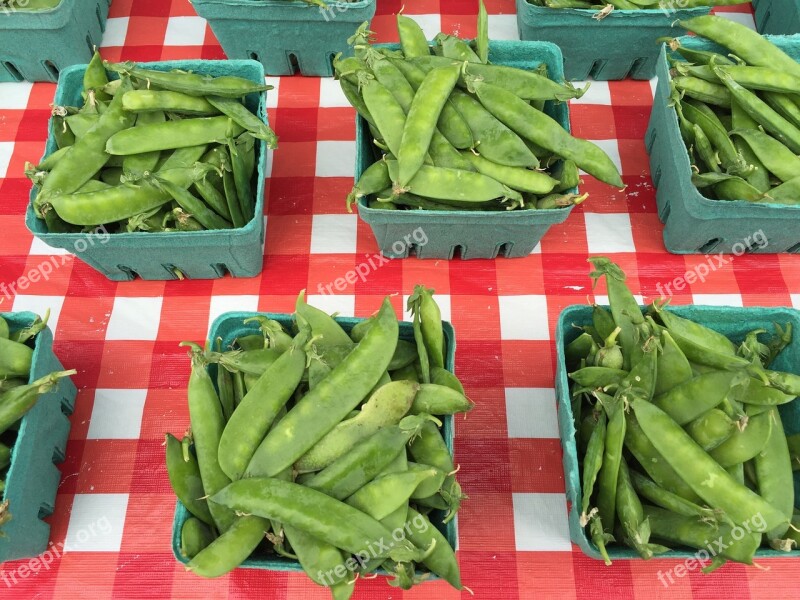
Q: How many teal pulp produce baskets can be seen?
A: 10